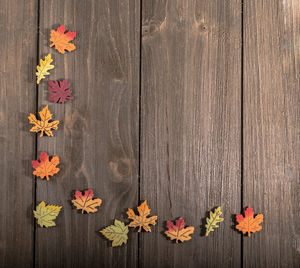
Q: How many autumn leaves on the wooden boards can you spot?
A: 12